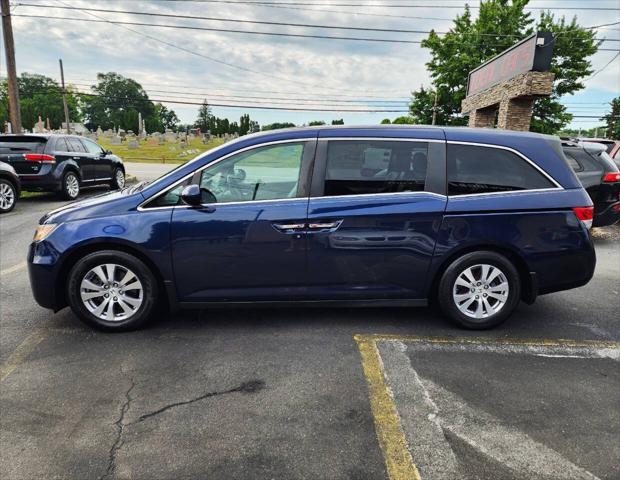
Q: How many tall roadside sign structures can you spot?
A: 1